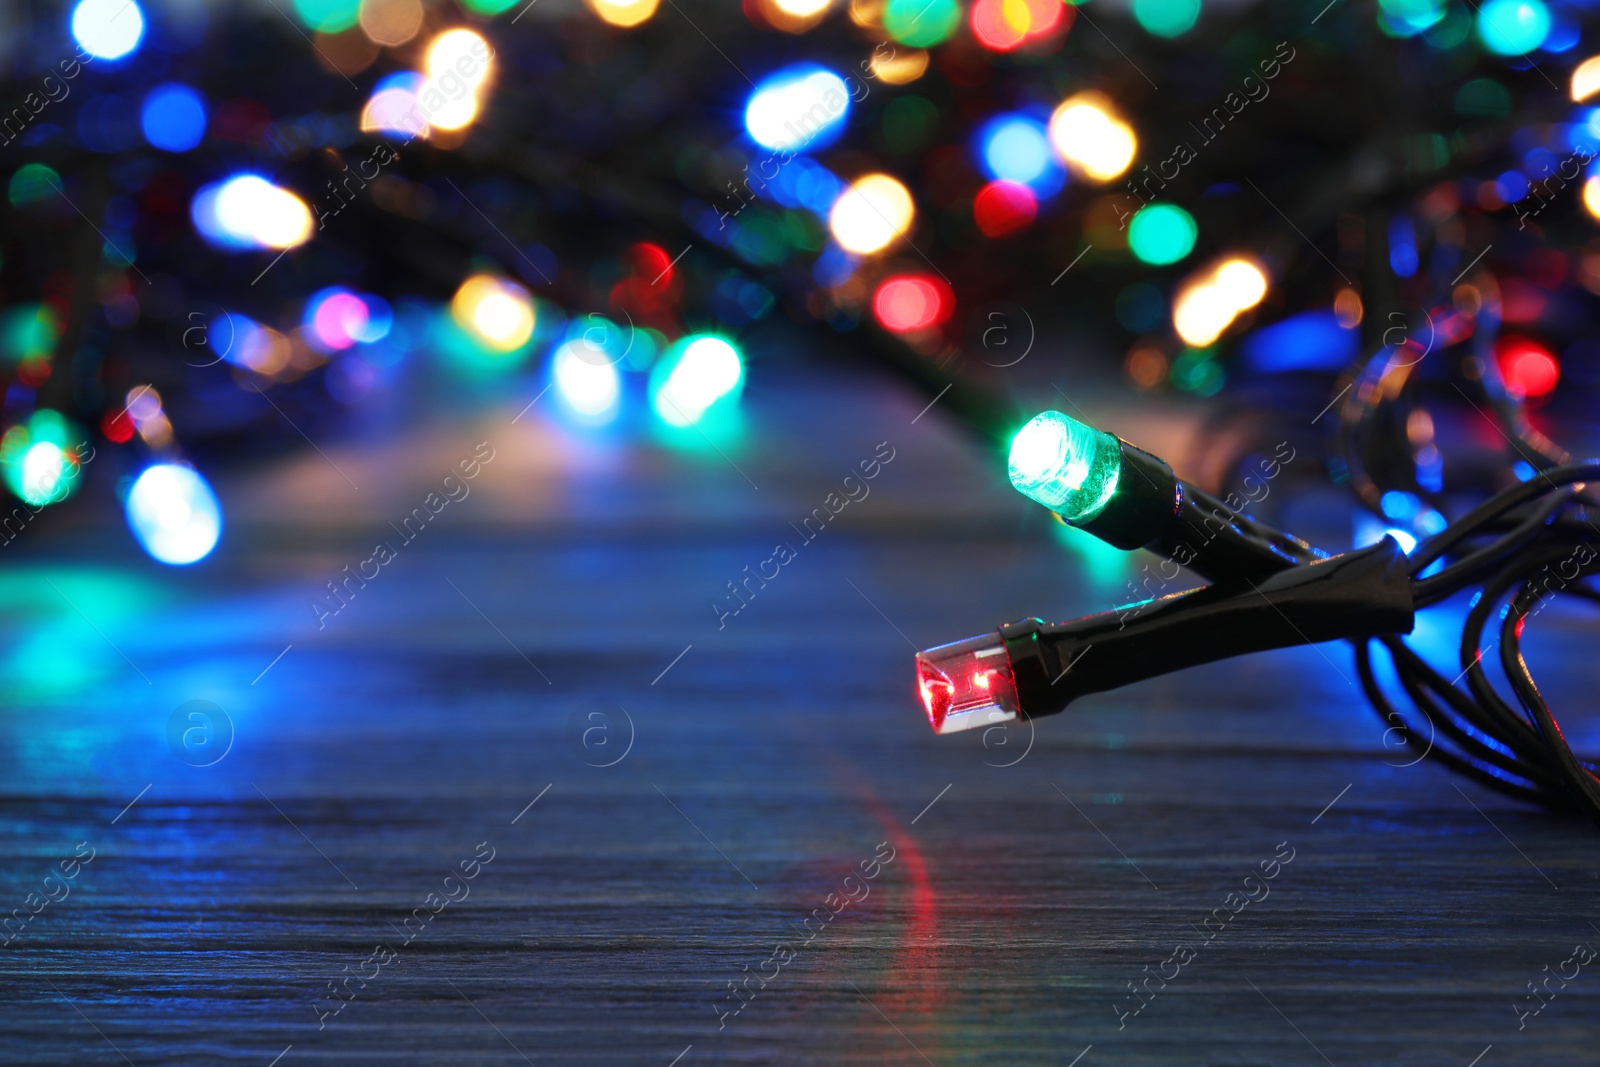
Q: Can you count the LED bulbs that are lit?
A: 2